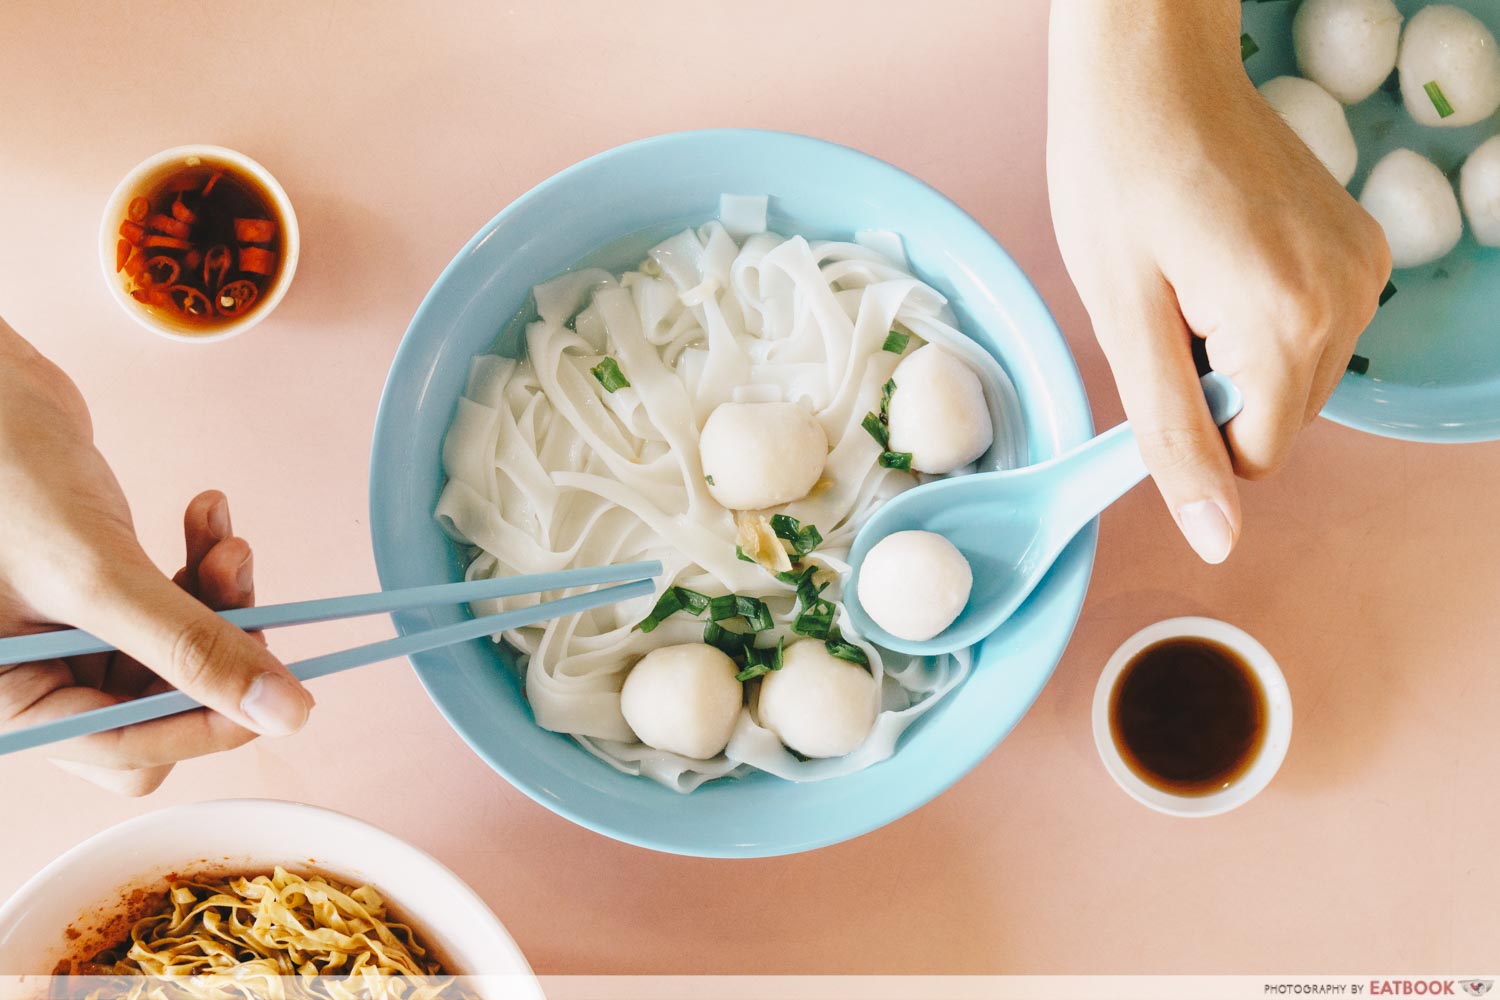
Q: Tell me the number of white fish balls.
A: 10